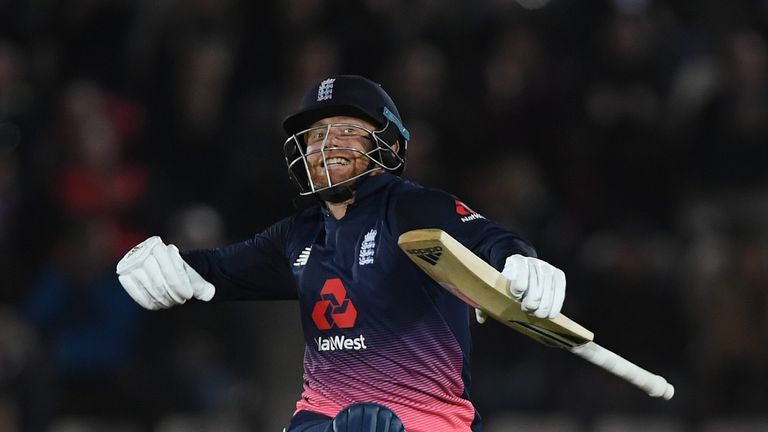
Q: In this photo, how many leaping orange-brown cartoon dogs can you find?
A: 0